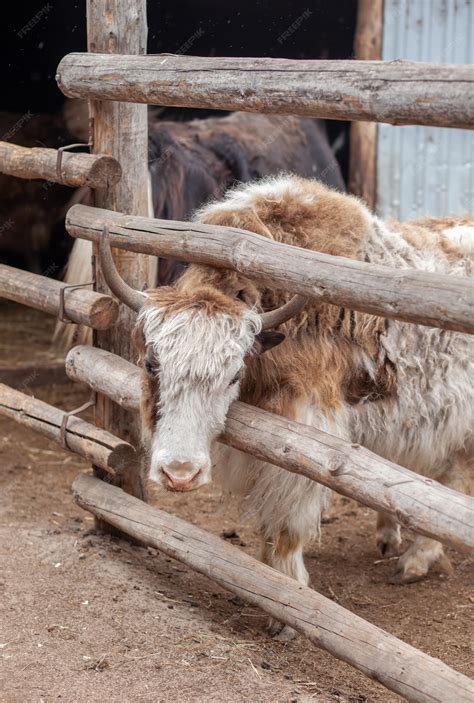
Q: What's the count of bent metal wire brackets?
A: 3